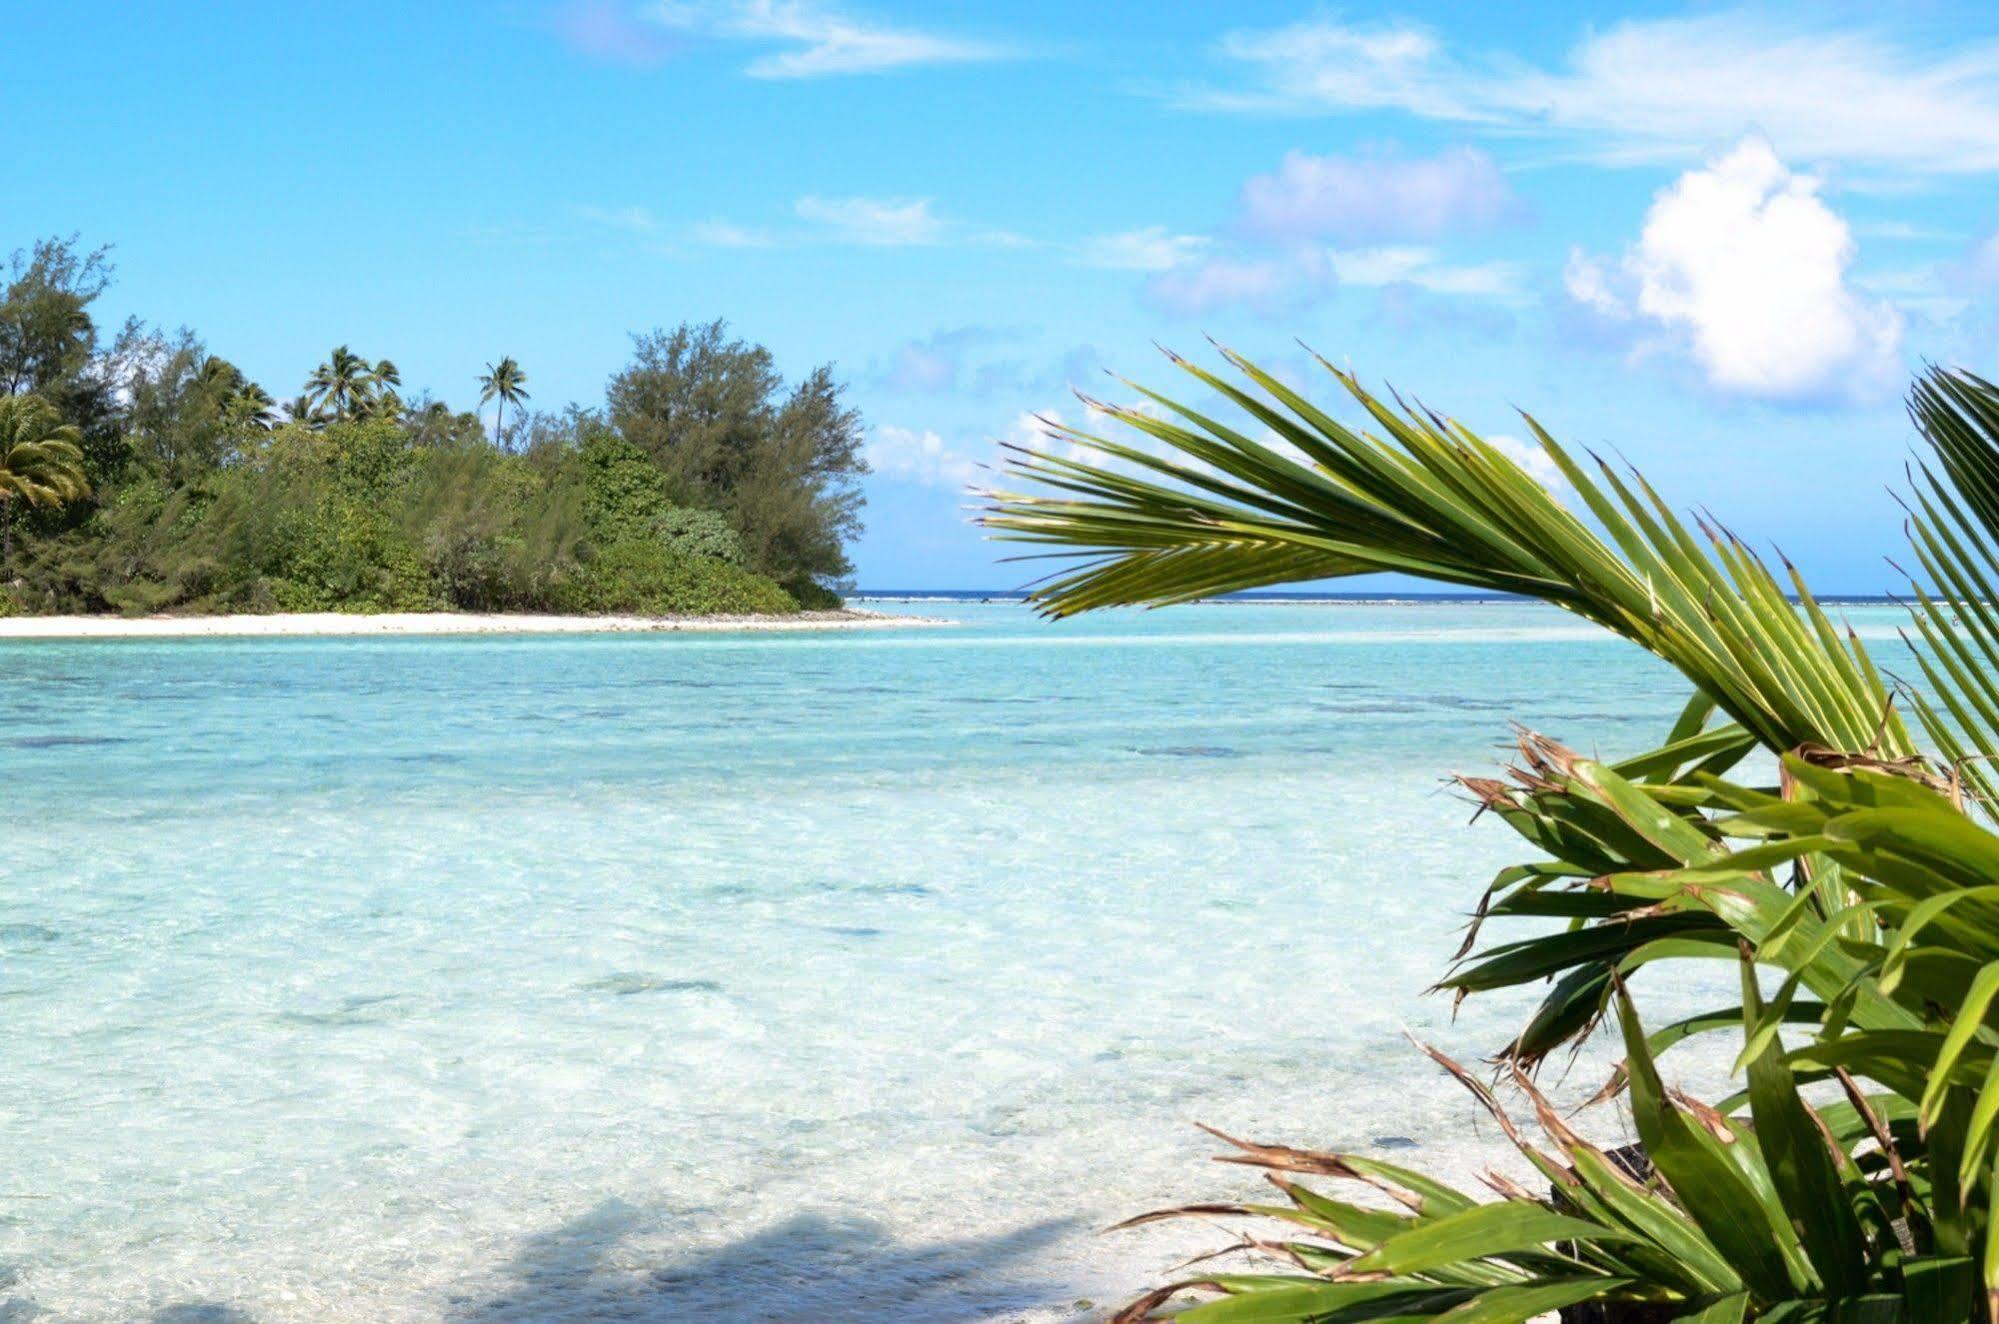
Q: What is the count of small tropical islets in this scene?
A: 1